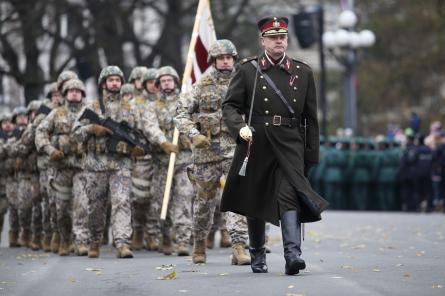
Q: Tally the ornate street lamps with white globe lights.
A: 1